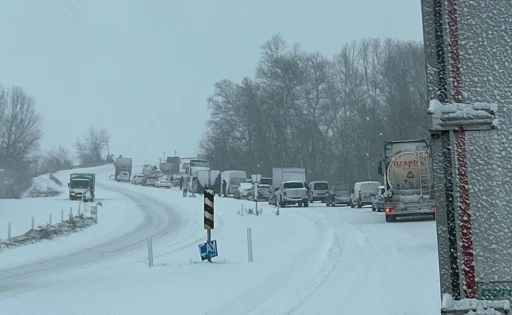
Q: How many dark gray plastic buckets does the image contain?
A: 0